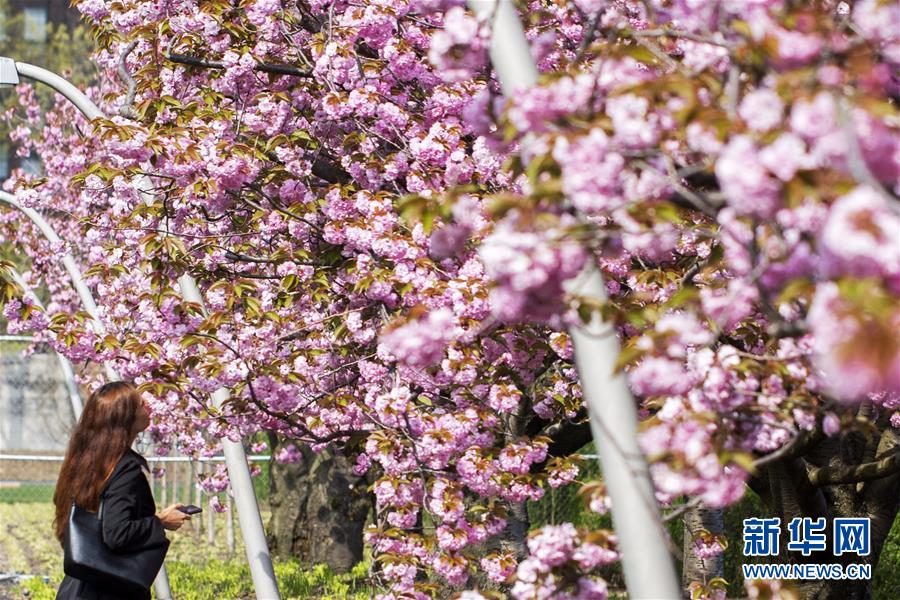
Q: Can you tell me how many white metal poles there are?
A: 4